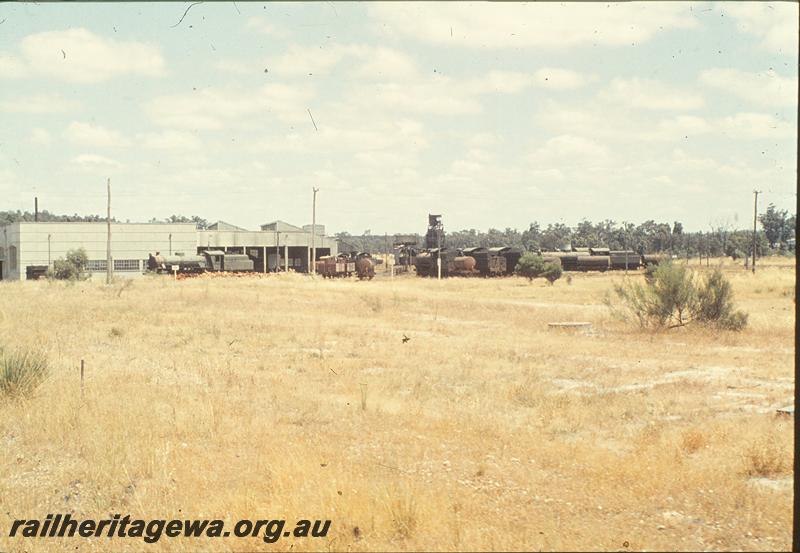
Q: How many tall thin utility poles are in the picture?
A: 3